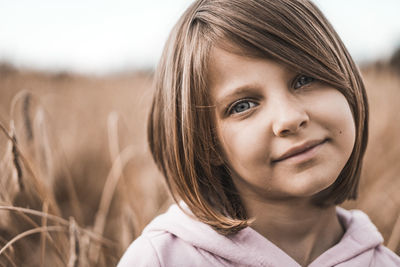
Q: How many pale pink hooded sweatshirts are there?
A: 1